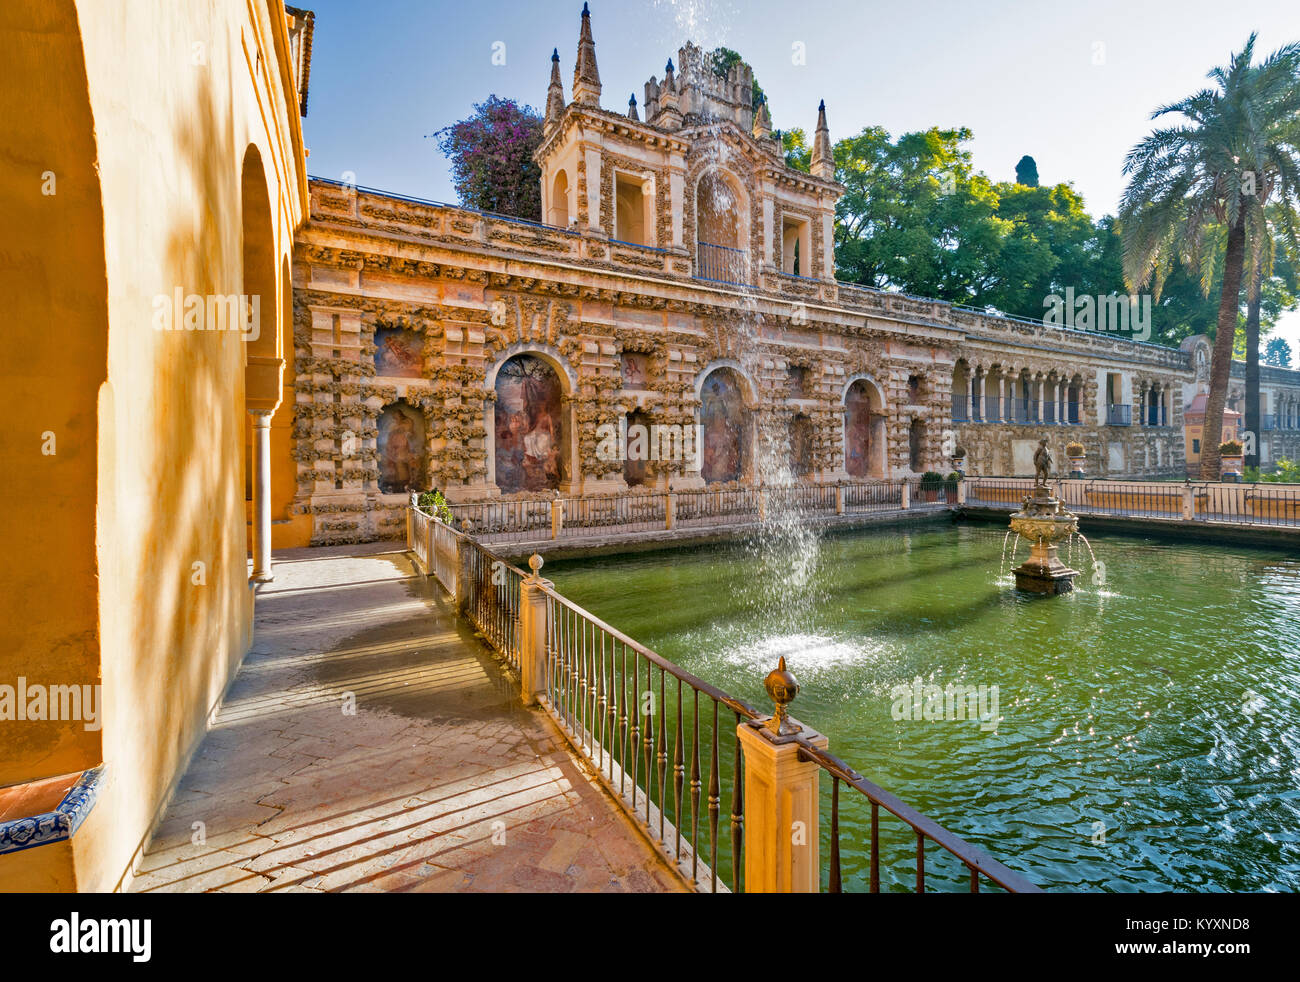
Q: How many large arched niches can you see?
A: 3